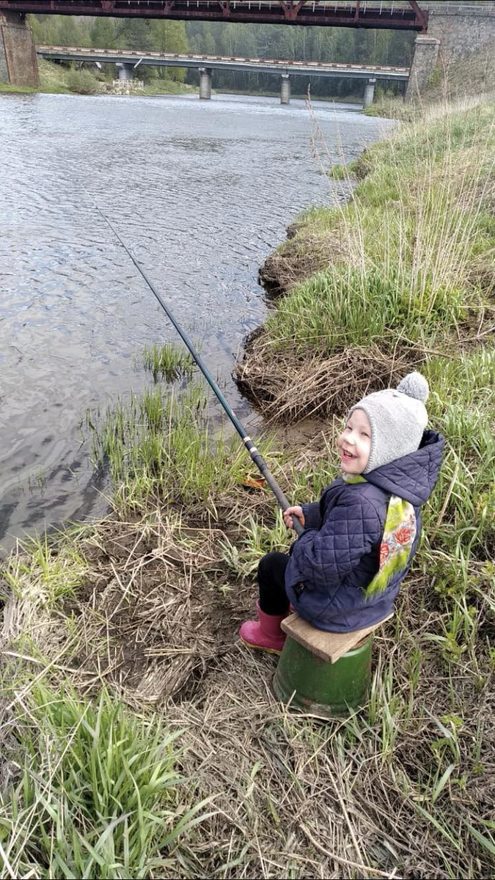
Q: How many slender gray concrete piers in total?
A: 4